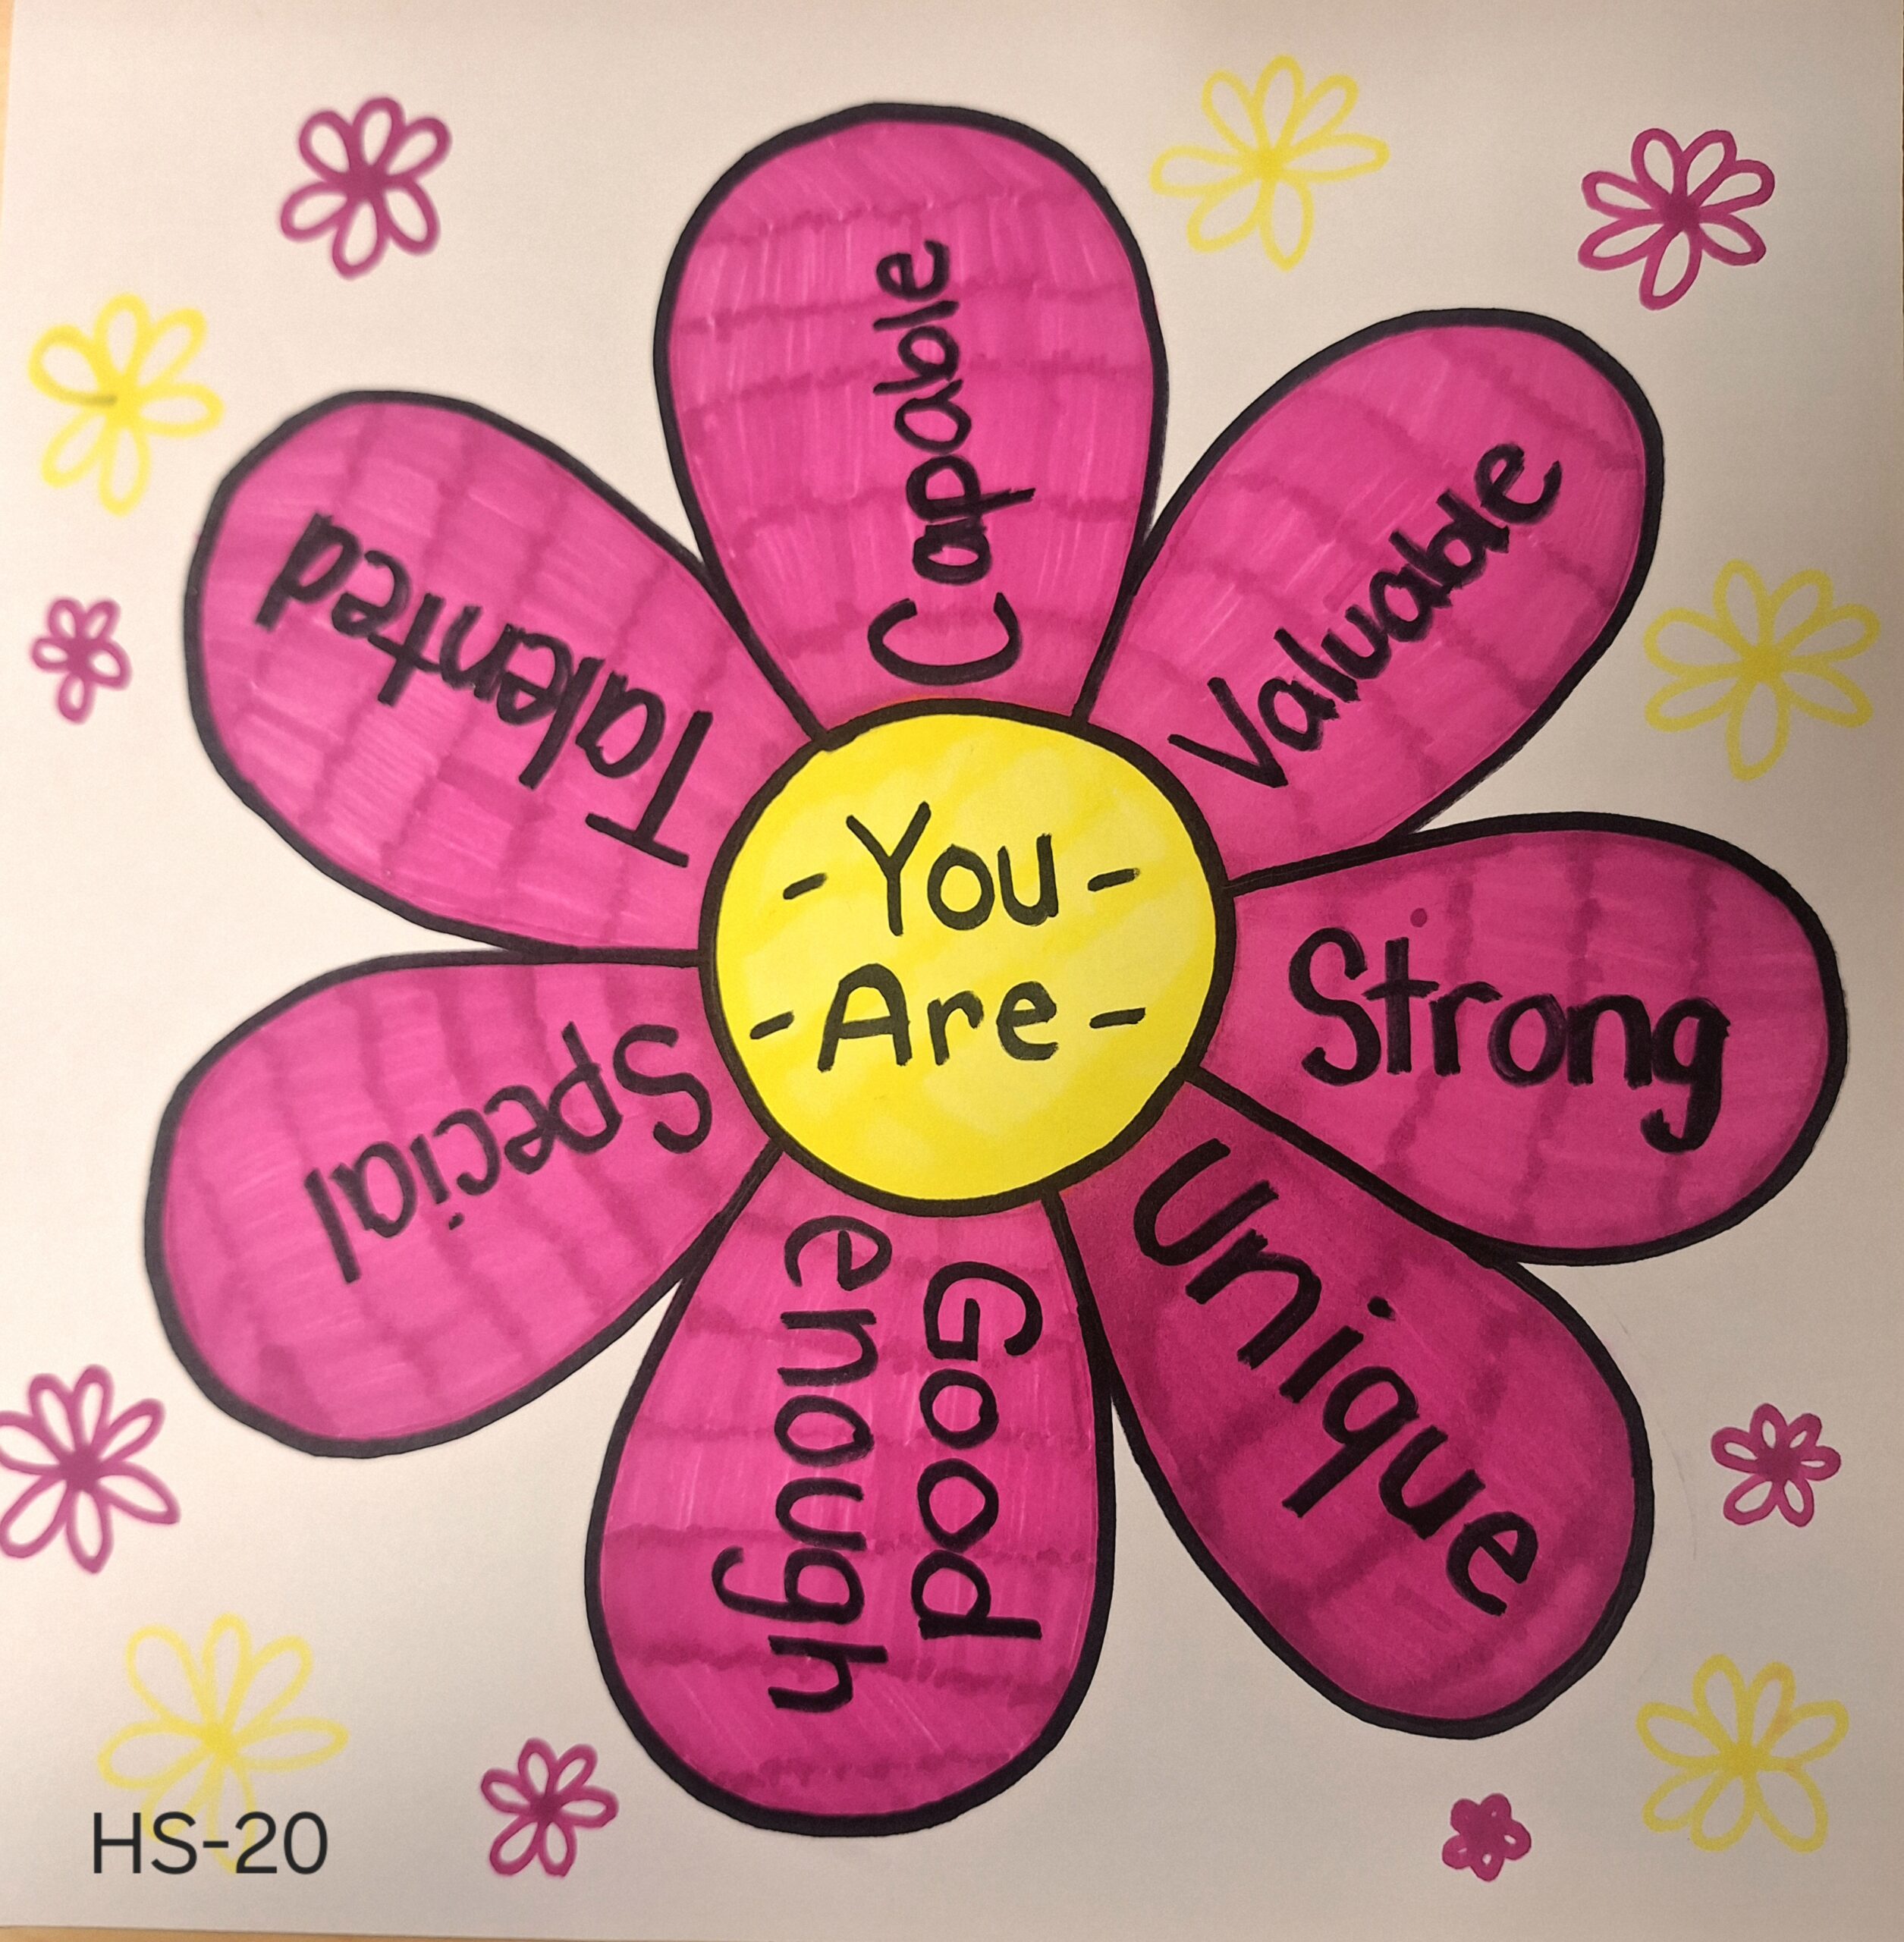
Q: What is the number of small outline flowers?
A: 12